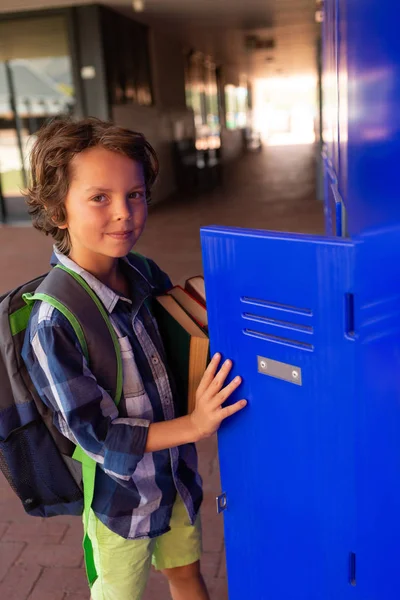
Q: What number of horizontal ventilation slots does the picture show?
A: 3